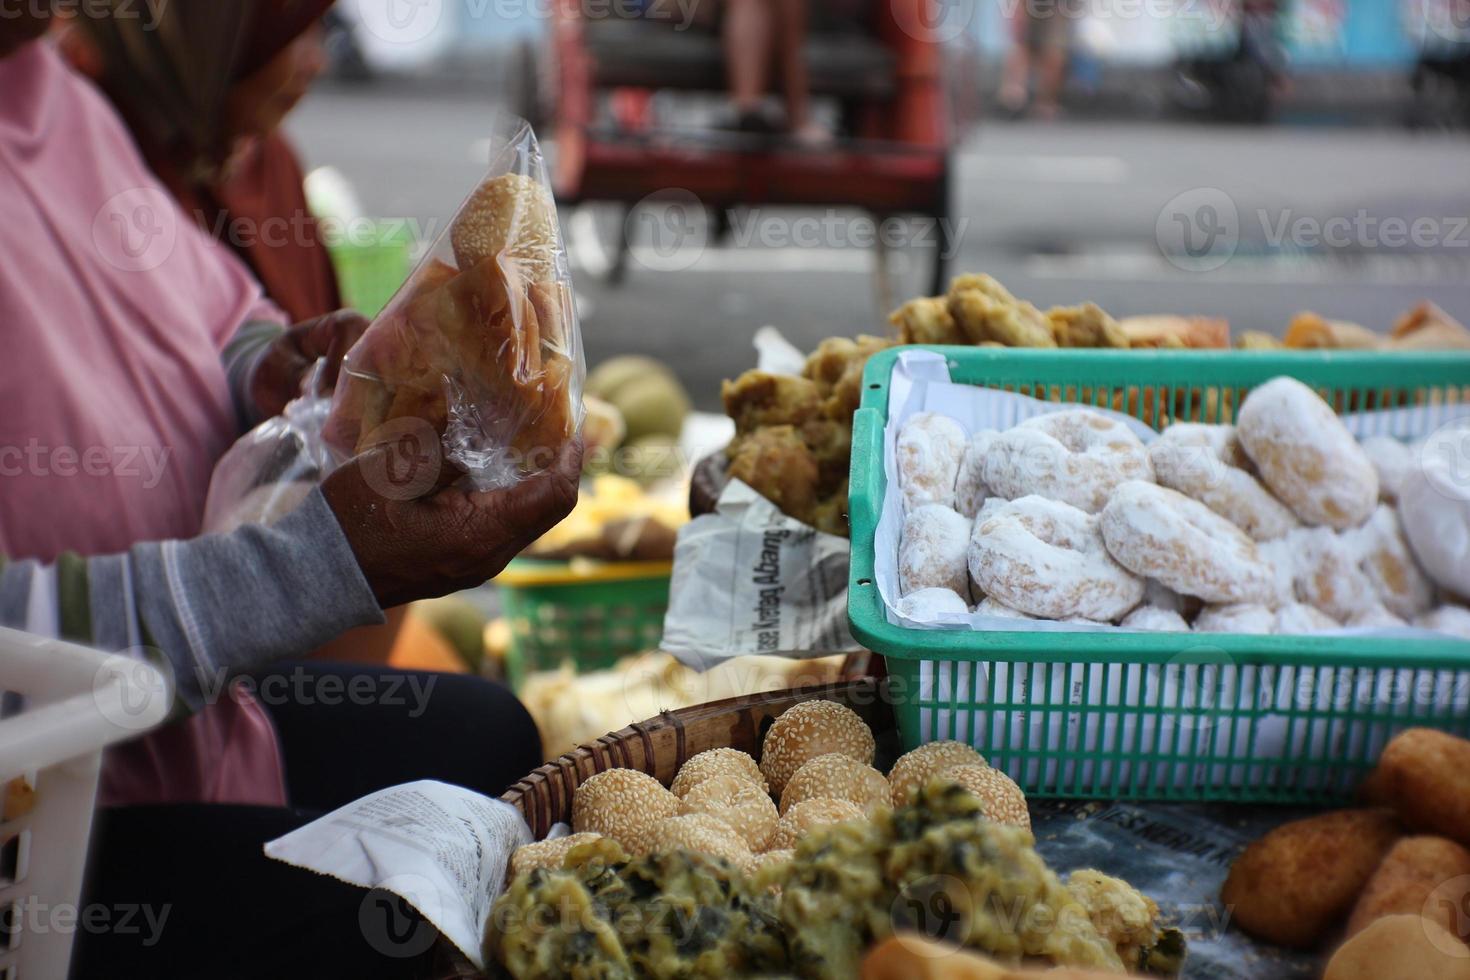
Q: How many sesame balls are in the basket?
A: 11